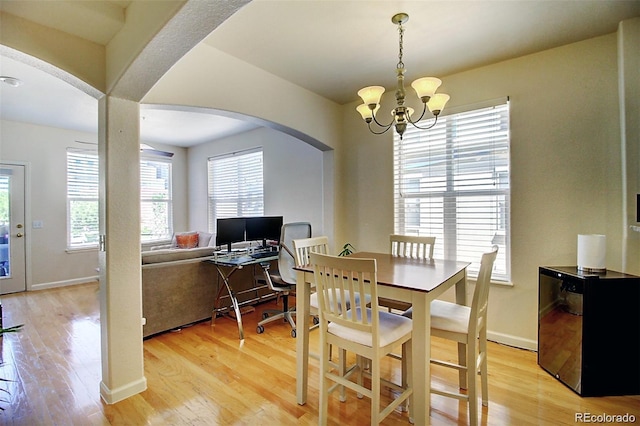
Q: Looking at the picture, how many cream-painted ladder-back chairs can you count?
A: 4